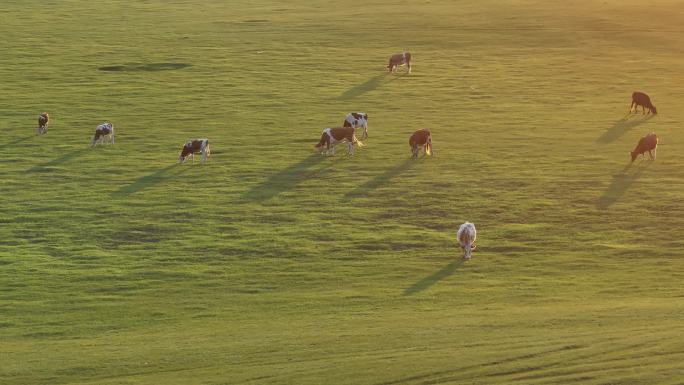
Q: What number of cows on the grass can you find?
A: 10